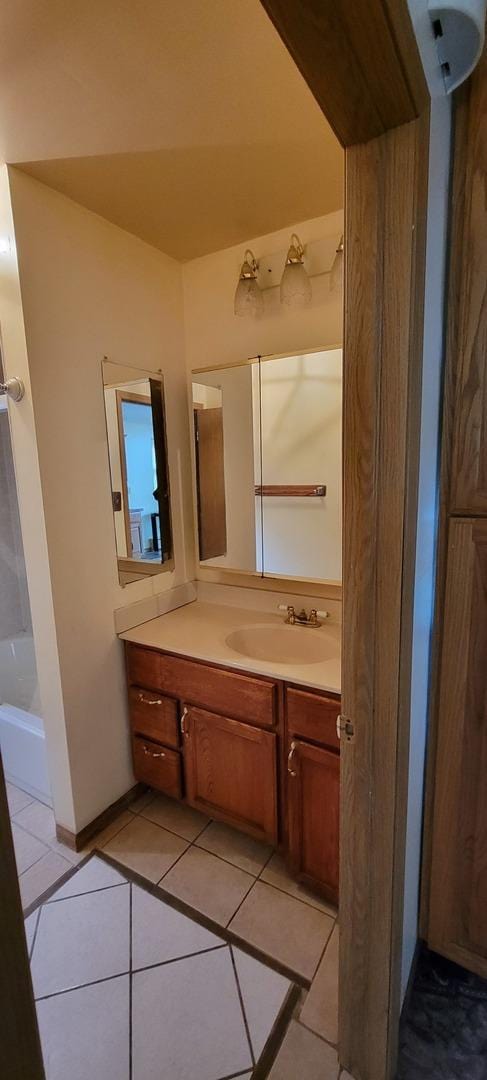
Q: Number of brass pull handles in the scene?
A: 4